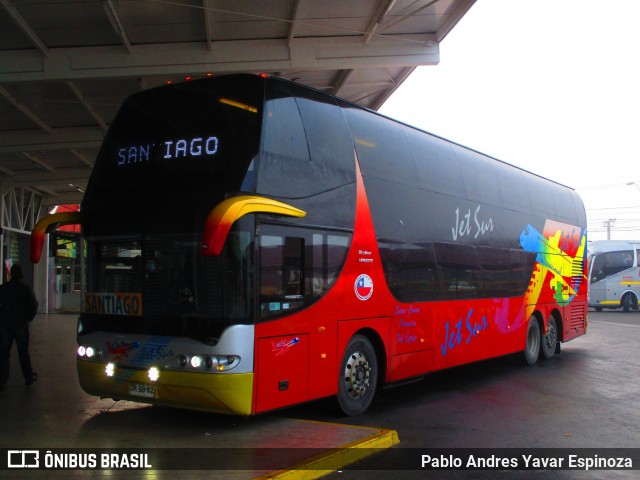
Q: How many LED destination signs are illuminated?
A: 1